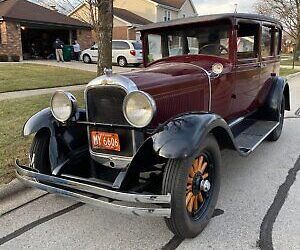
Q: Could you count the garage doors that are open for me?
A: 1